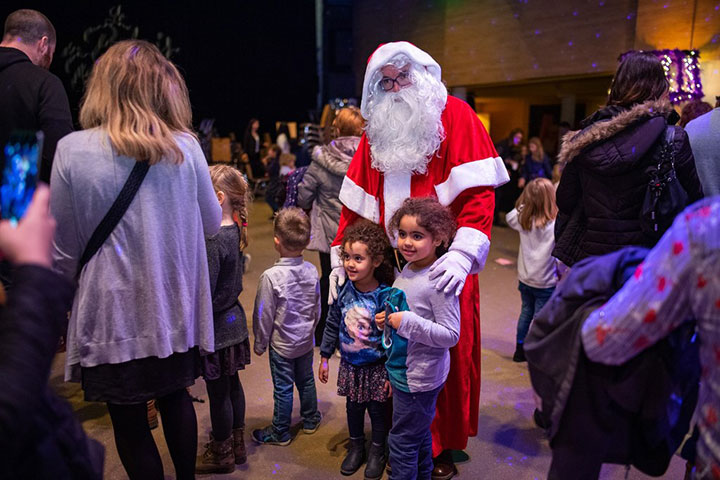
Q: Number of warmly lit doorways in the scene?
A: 1